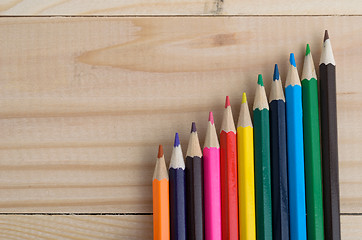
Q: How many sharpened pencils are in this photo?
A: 11